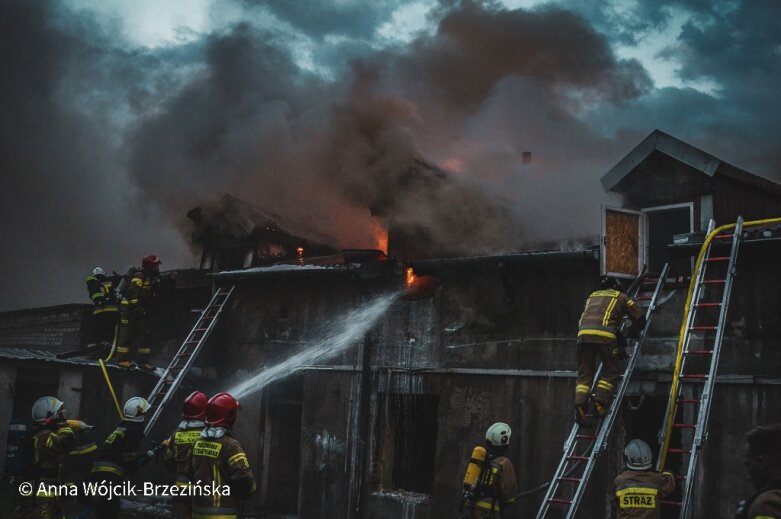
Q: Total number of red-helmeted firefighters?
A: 3